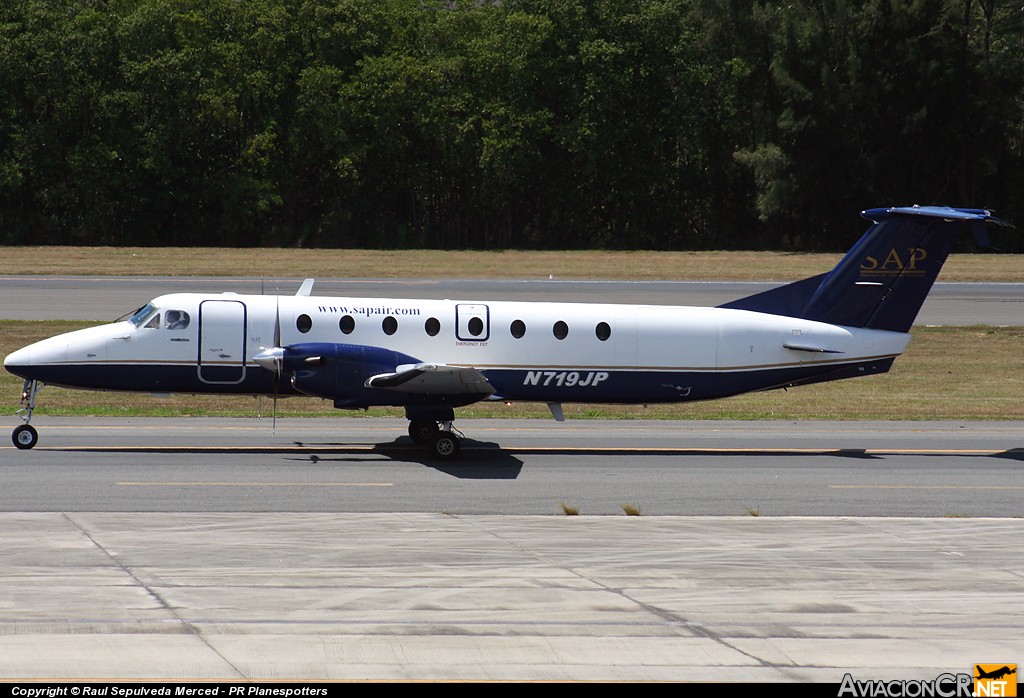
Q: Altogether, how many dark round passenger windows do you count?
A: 8